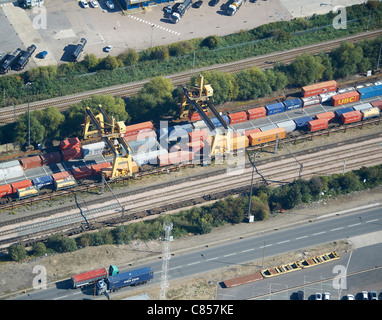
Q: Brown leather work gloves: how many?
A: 0